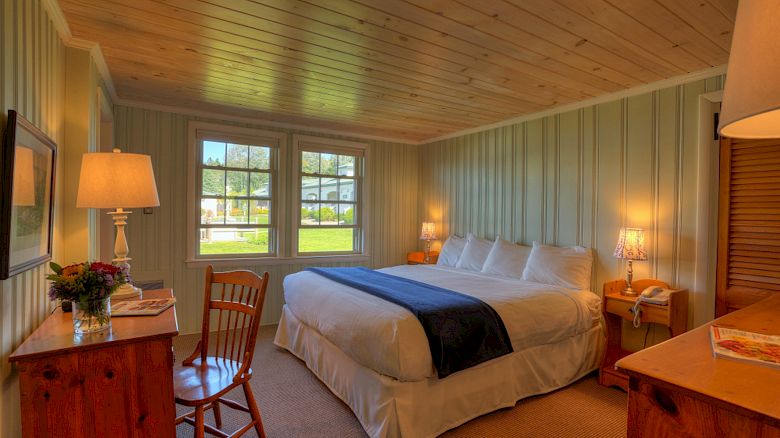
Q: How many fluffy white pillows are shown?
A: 4